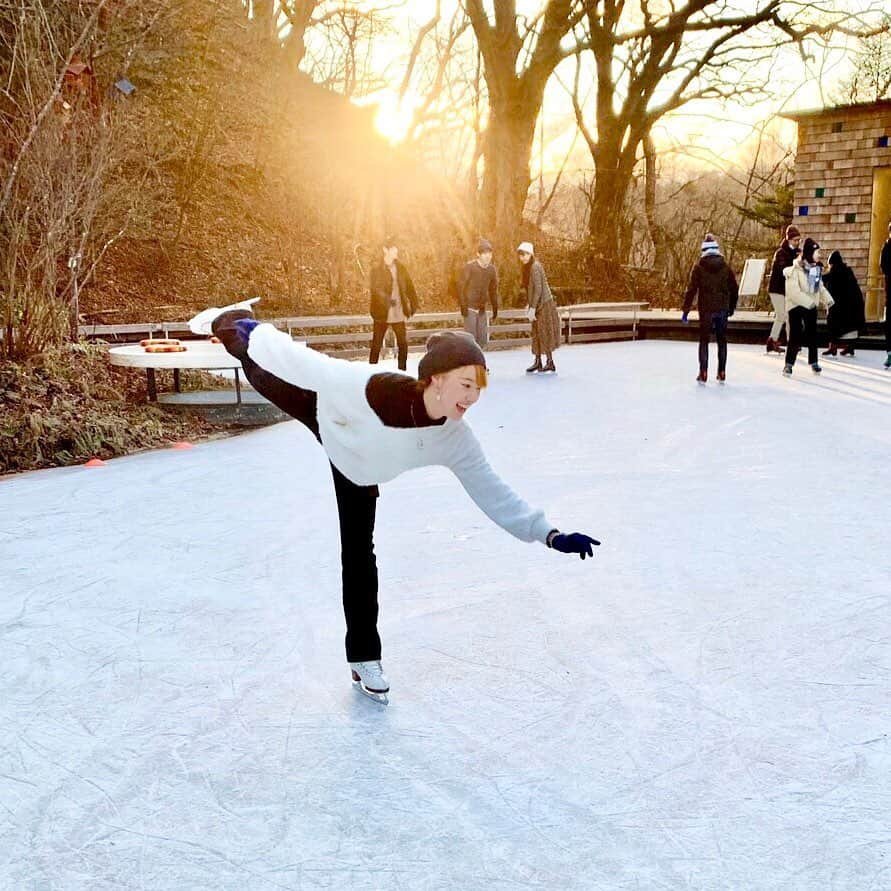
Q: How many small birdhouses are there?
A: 2